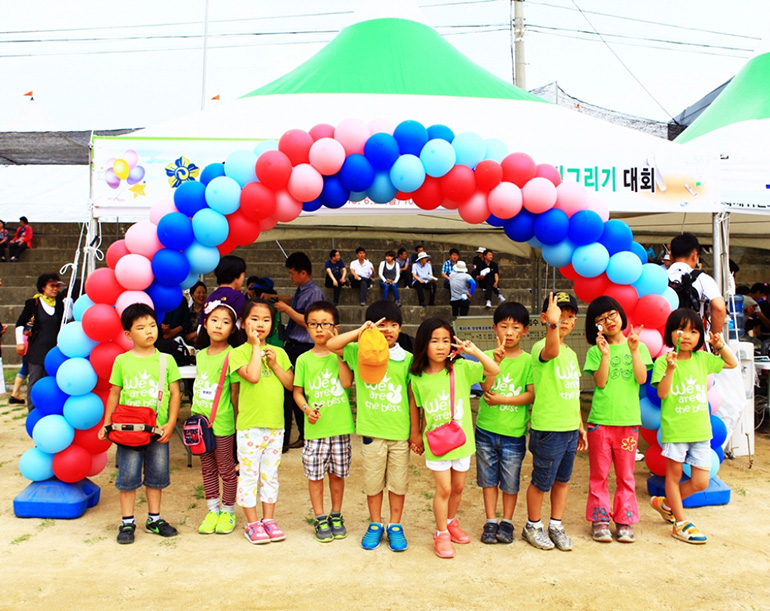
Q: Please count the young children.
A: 10